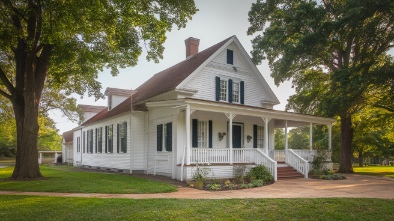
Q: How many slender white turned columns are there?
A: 6